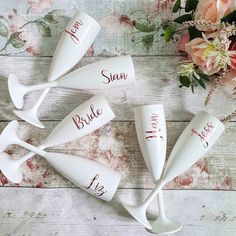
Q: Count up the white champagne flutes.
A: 6